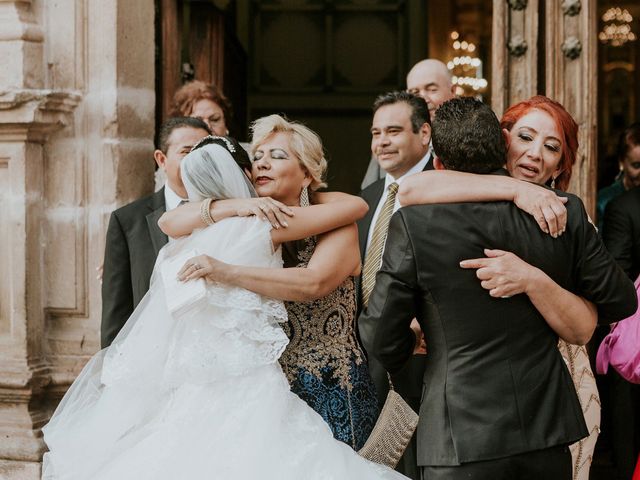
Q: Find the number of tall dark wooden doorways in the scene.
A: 1